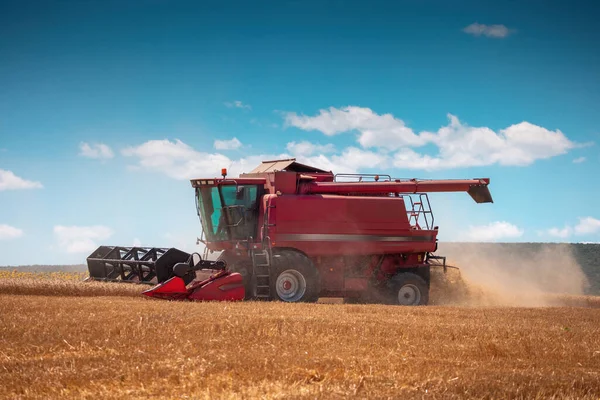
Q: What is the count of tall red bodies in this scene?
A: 1